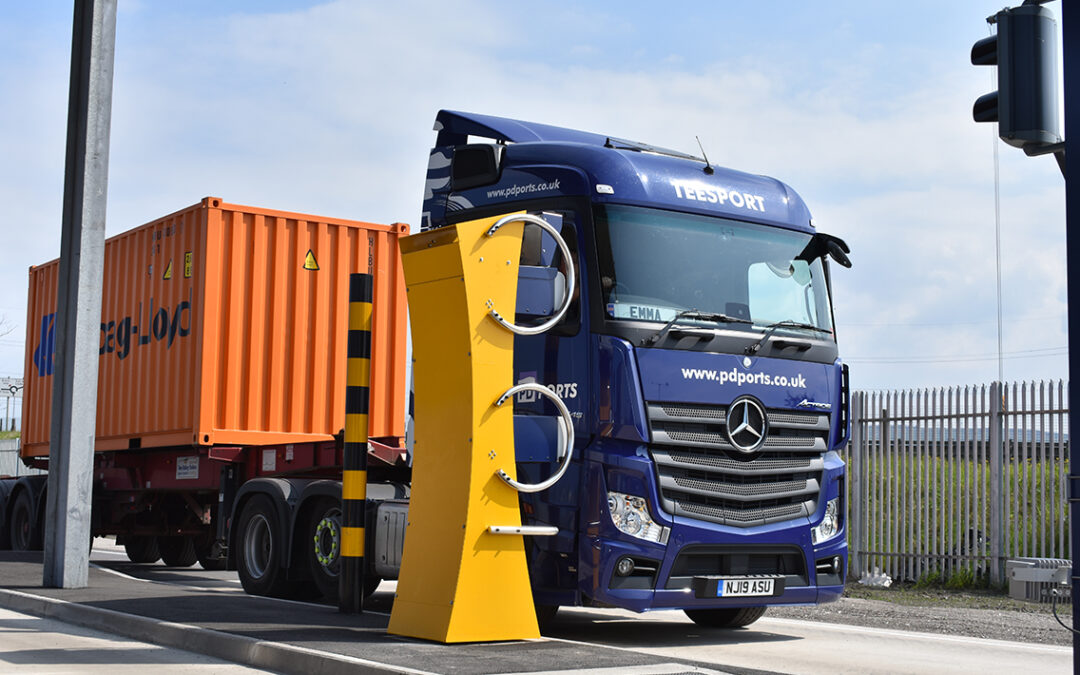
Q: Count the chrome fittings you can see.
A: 3